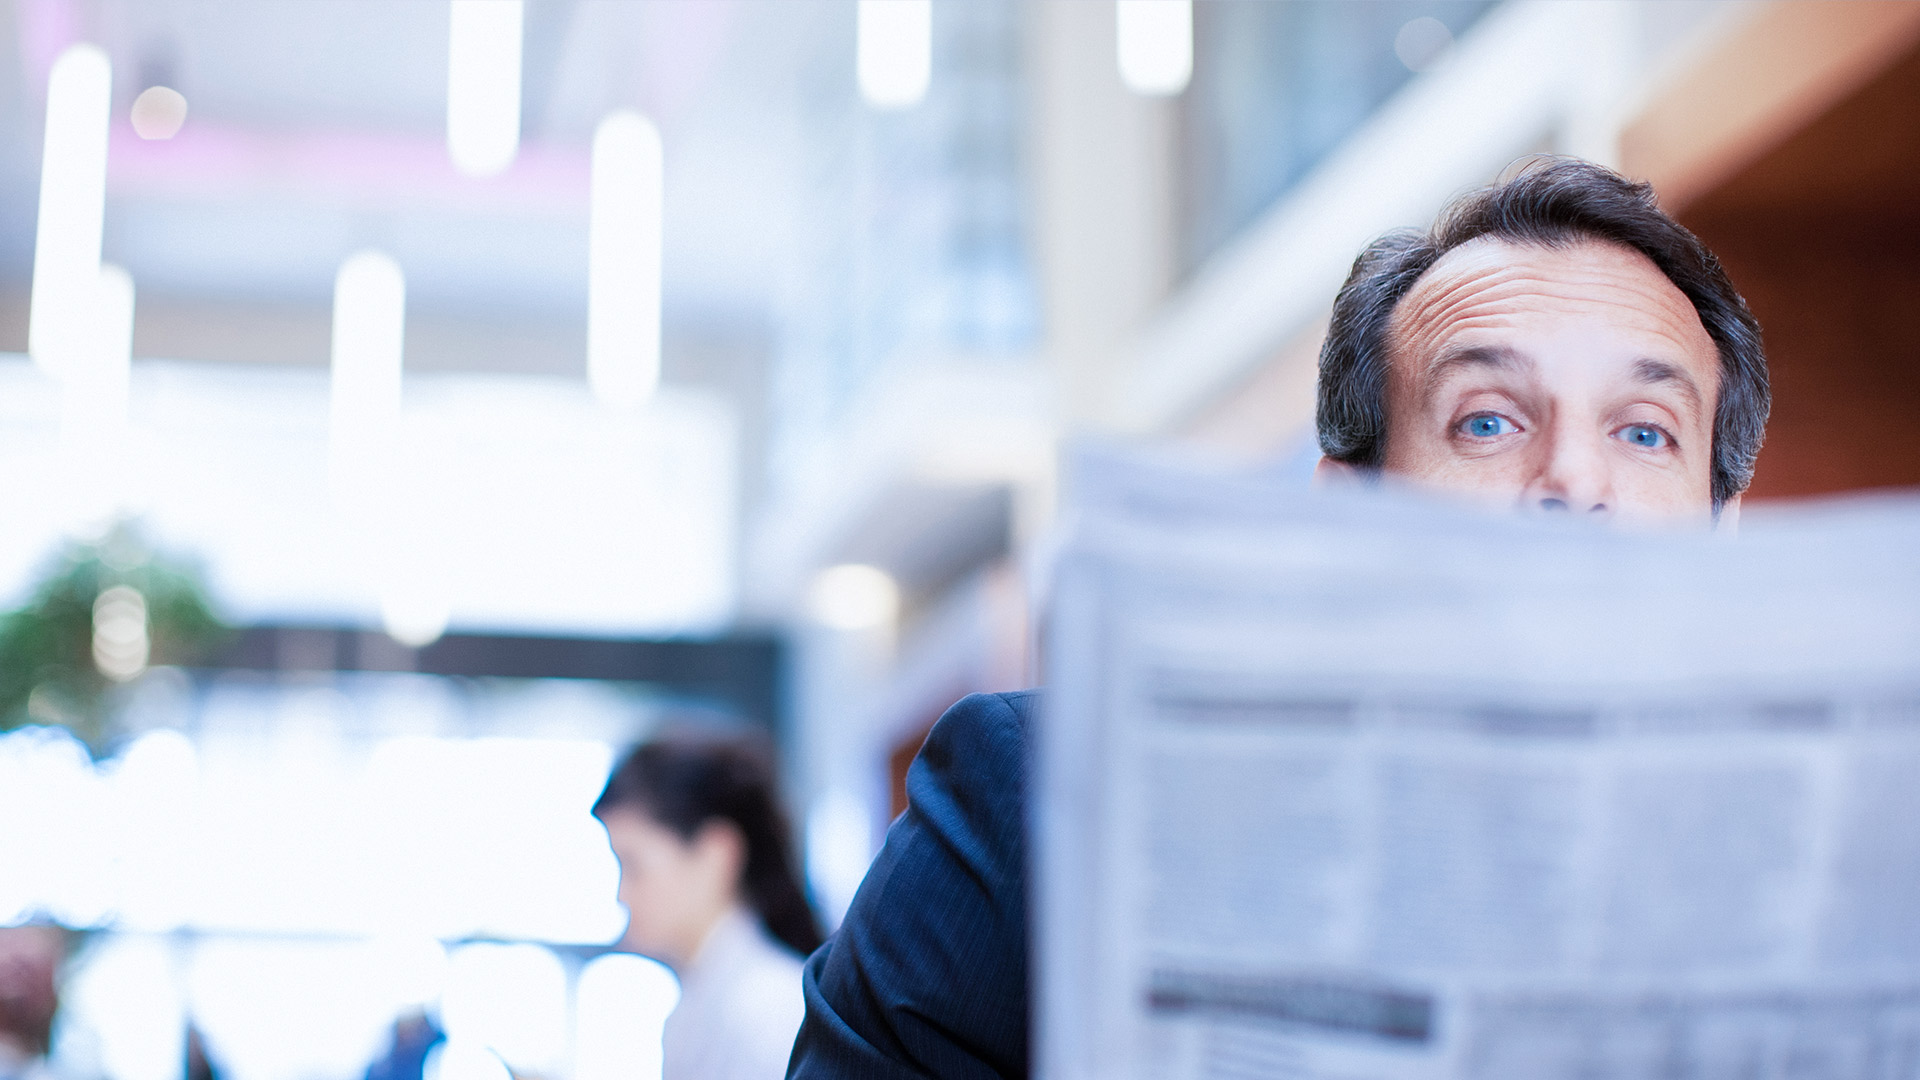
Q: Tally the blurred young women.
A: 1